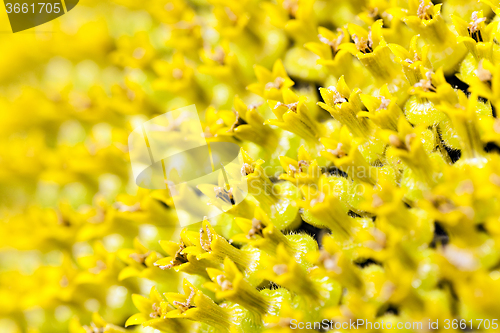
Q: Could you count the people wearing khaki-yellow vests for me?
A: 0